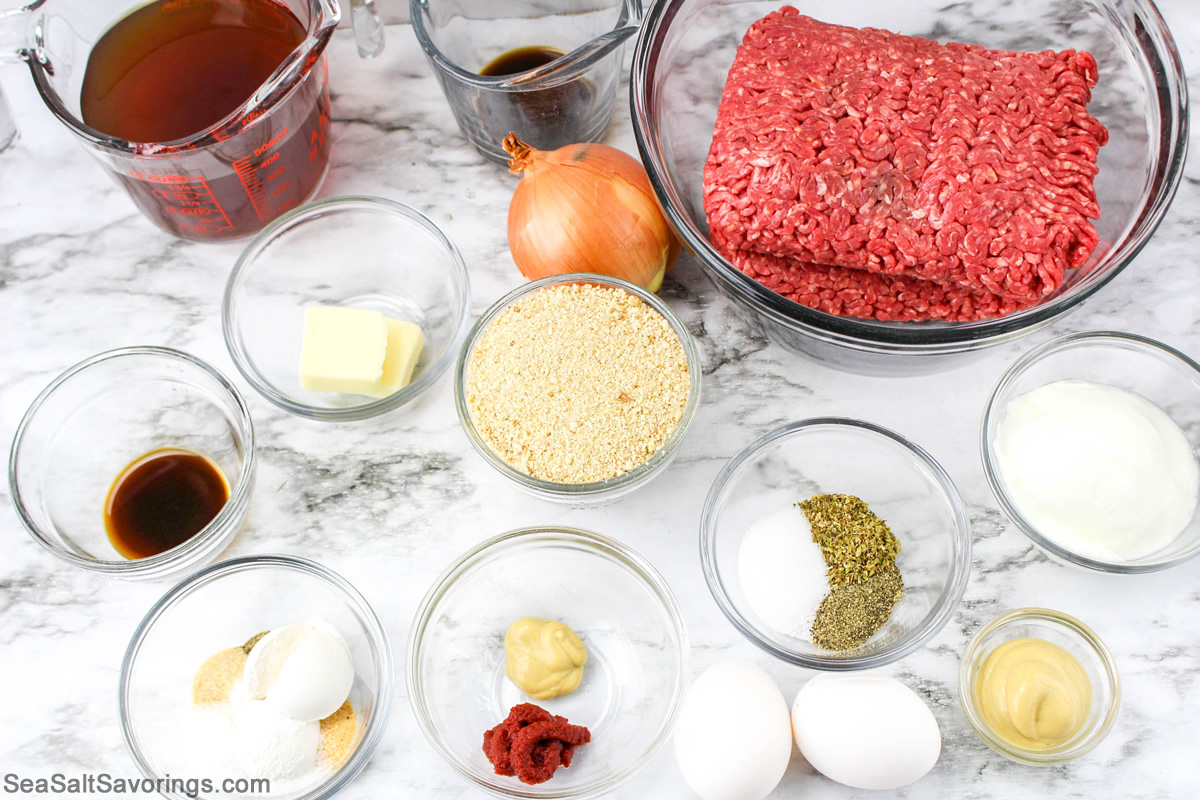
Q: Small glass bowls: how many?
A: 8